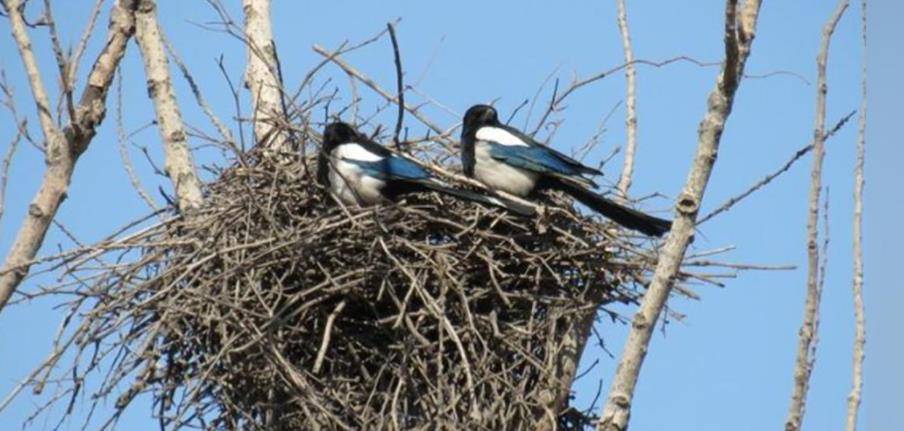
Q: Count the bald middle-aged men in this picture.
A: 0